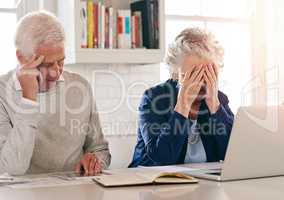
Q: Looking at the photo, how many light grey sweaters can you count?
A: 1